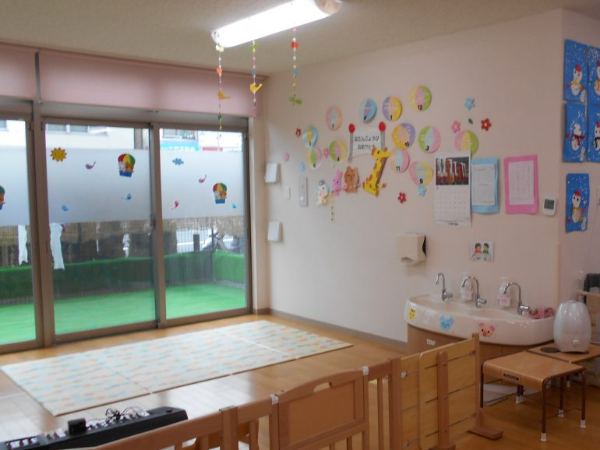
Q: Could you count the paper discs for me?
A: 12